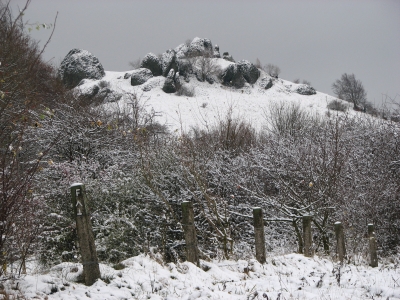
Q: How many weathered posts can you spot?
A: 6